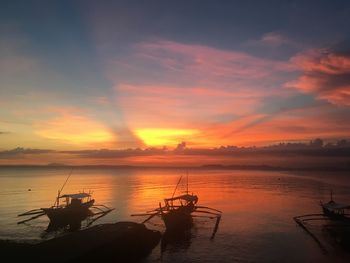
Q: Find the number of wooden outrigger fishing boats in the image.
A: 3